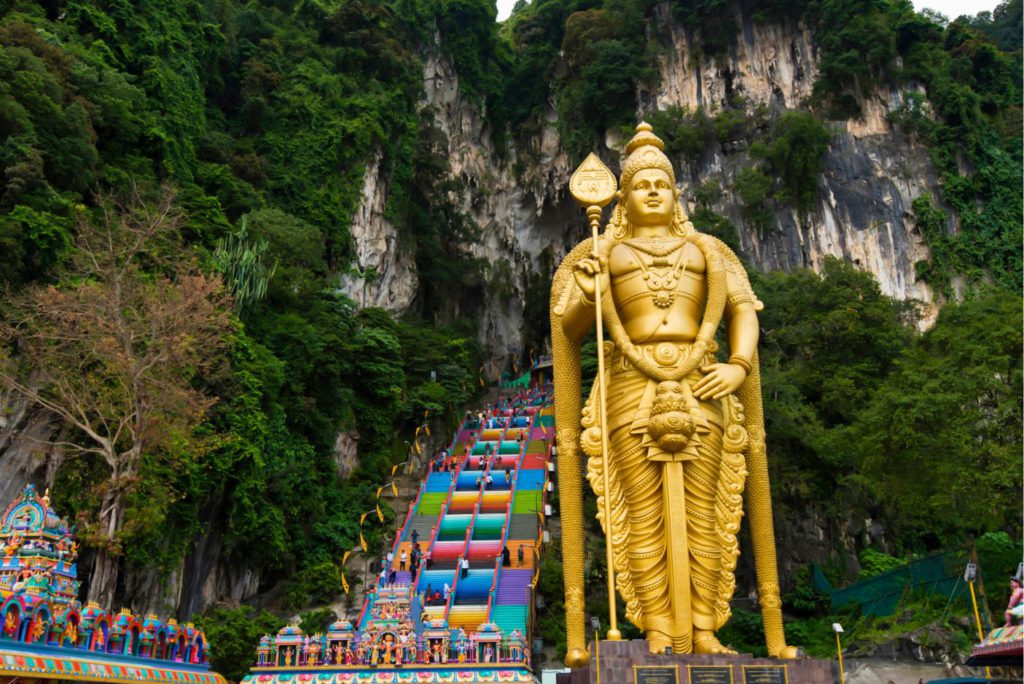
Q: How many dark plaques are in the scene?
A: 3